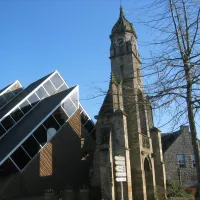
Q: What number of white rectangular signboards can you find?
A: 5